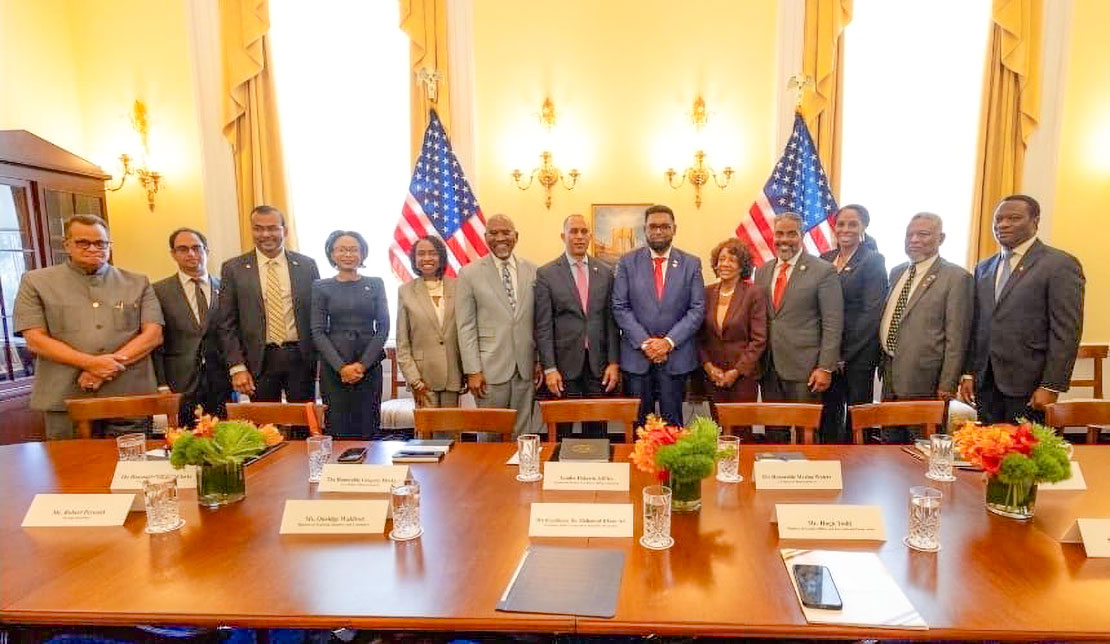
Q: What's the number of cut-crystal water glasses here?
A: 9